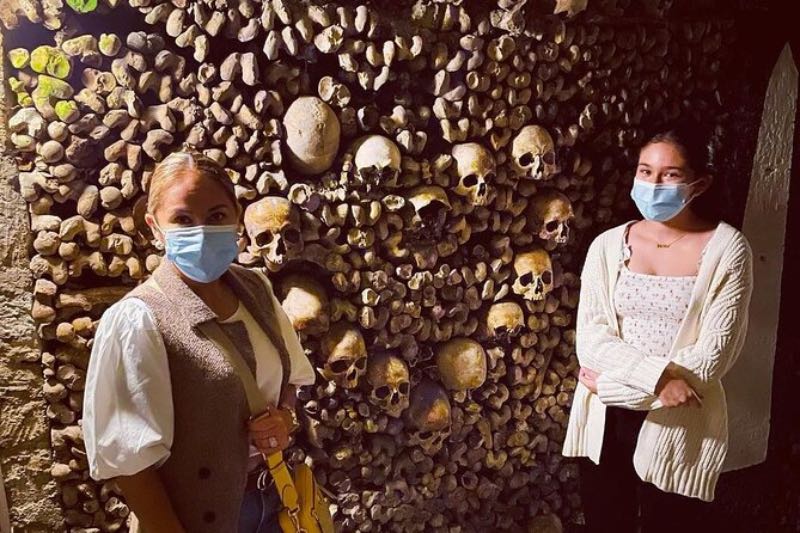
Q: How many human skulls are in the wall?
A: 14